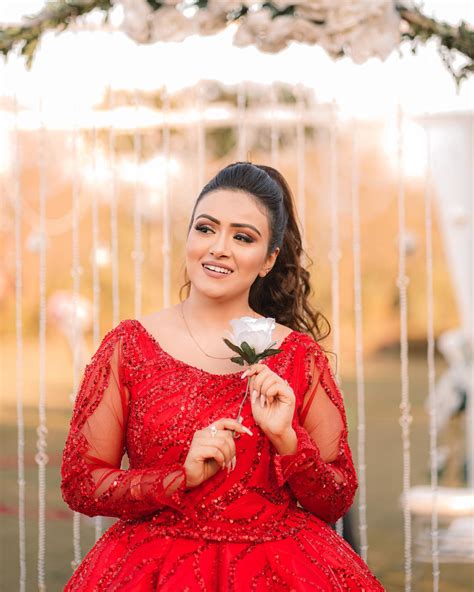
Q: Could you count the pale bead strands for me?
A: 15